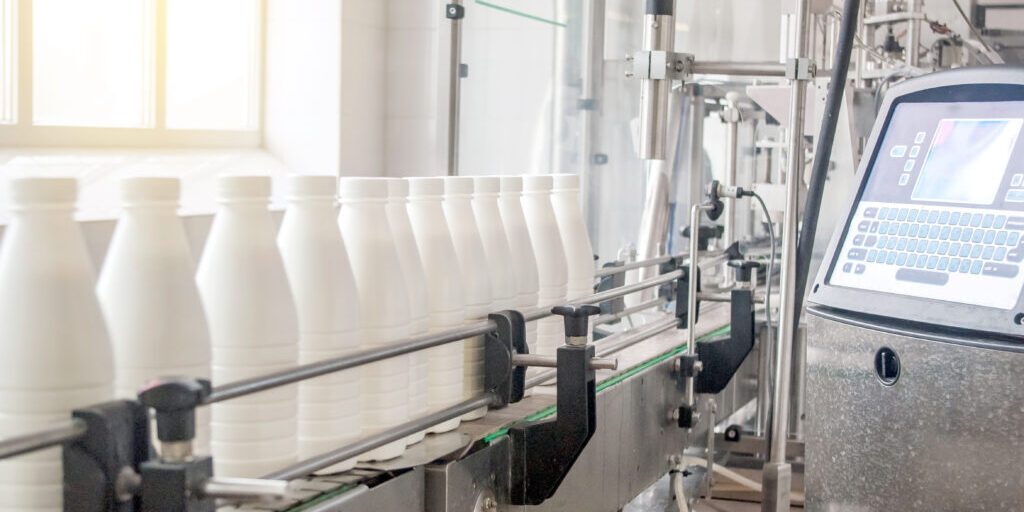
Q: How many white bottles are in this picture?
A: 12